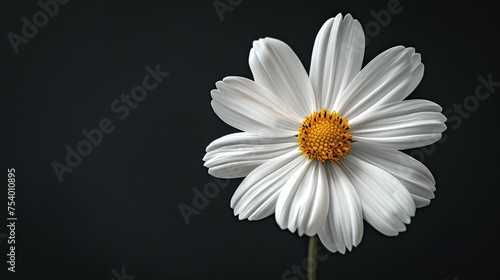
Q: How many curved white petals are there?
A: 11